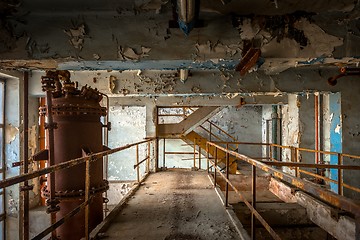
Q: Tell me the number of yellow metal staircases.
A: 1